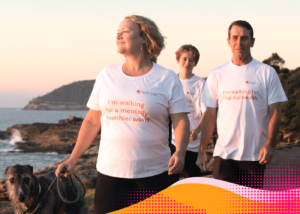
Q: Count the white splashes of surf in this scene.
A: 1